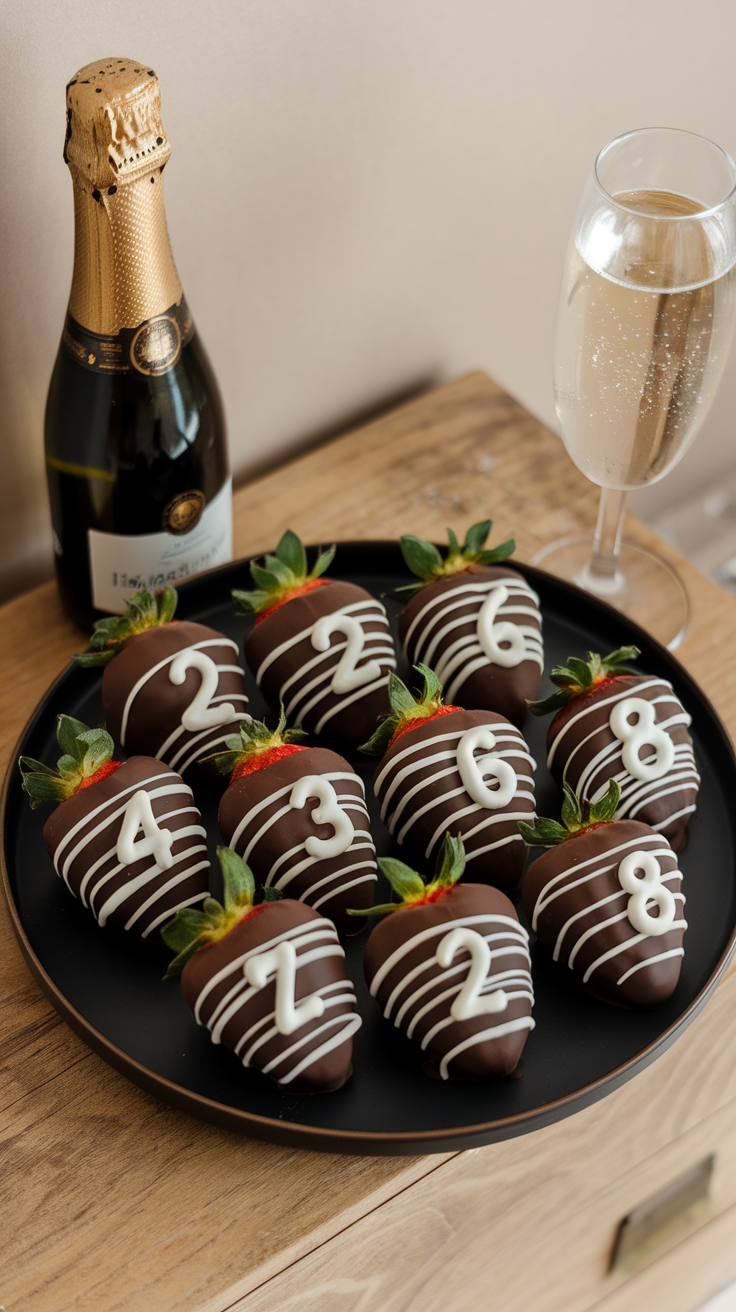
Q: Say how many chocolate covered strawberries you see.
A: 10